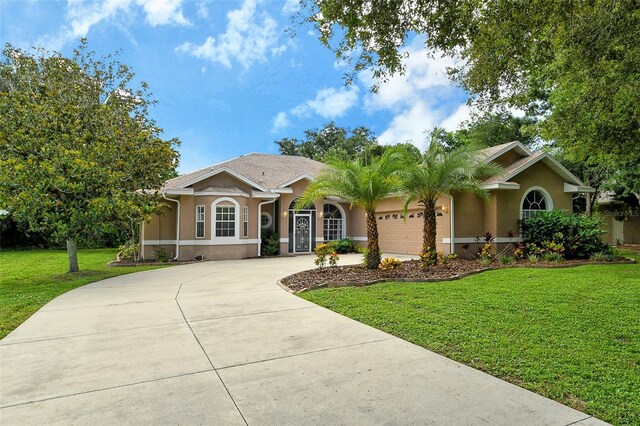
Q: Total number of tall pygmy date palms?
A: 2